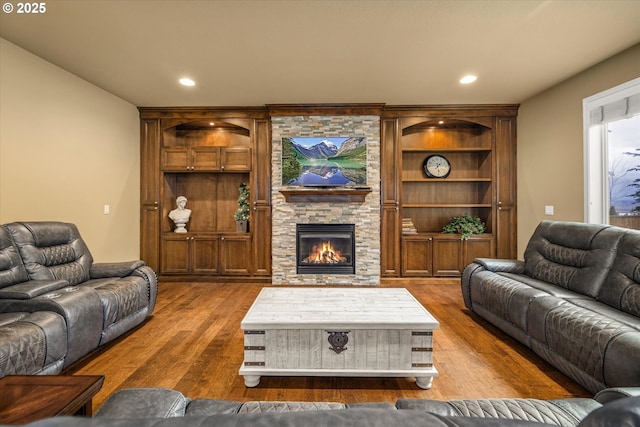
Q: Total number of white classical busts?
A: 1